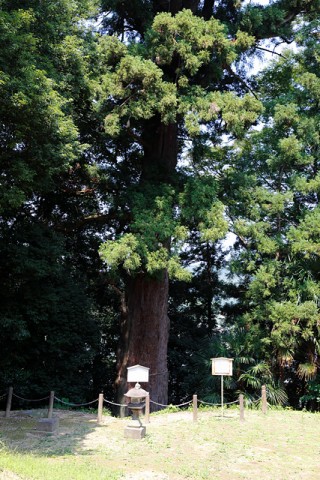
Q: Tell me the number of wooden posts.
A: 7